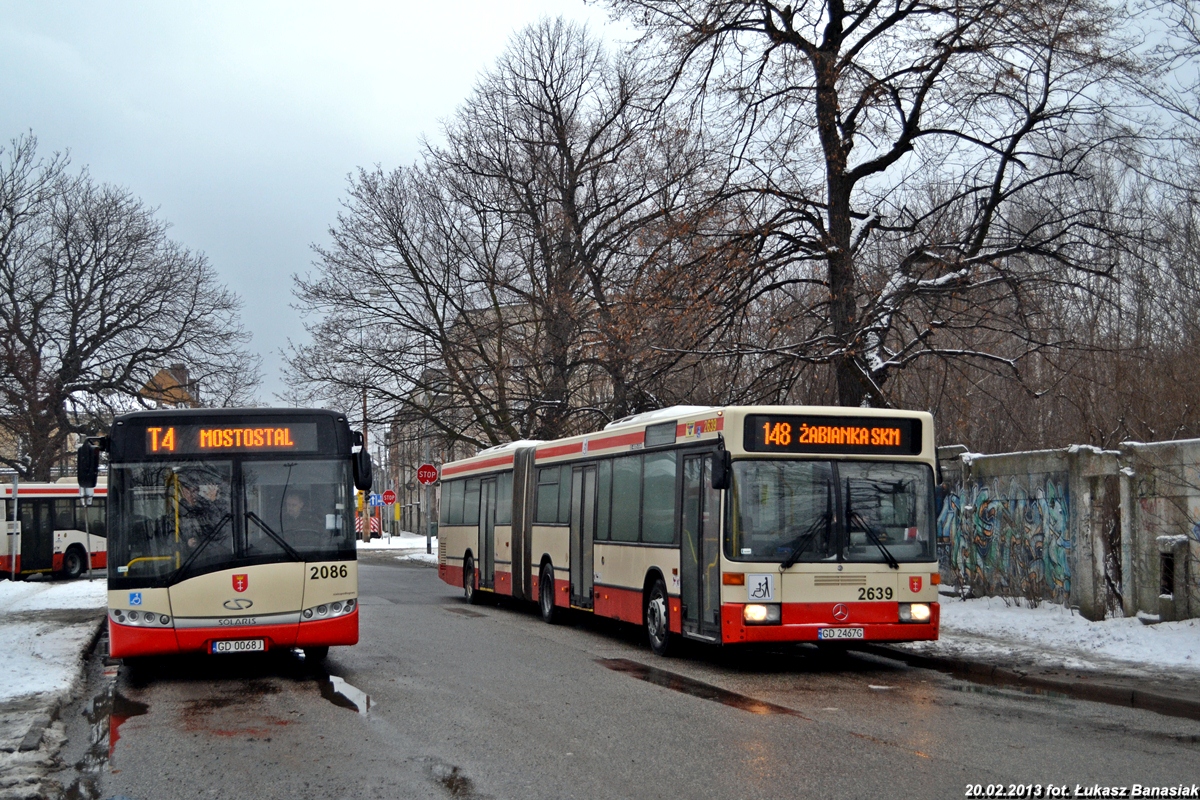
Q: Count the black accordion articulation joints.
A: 1